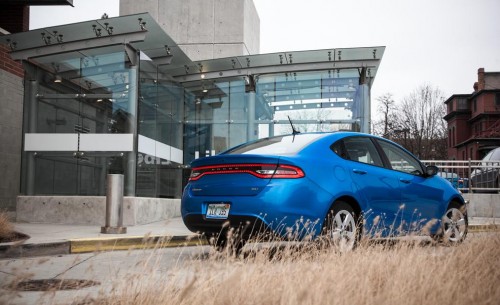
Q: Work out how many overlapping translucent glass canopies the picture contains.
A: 2